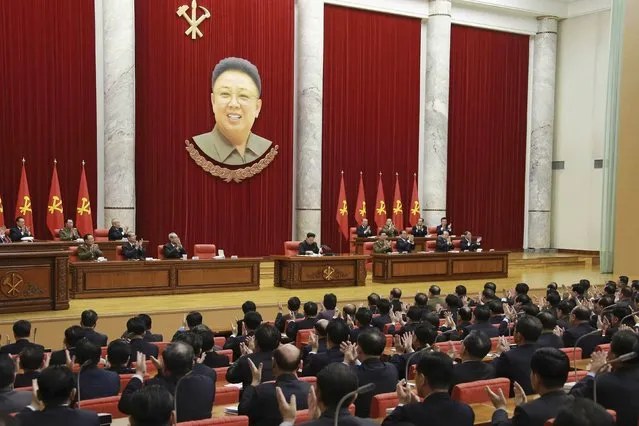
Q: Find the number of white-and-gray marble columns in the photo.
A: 4